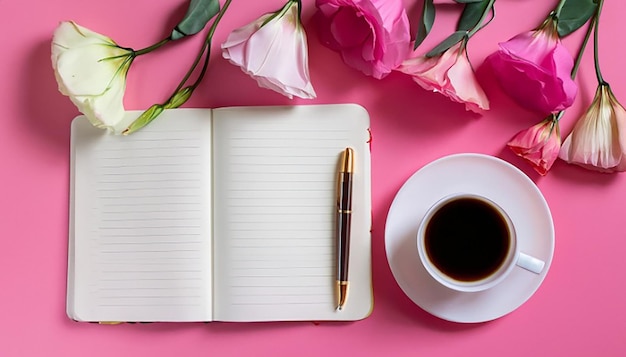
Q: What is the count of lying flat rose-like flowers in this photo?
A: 7